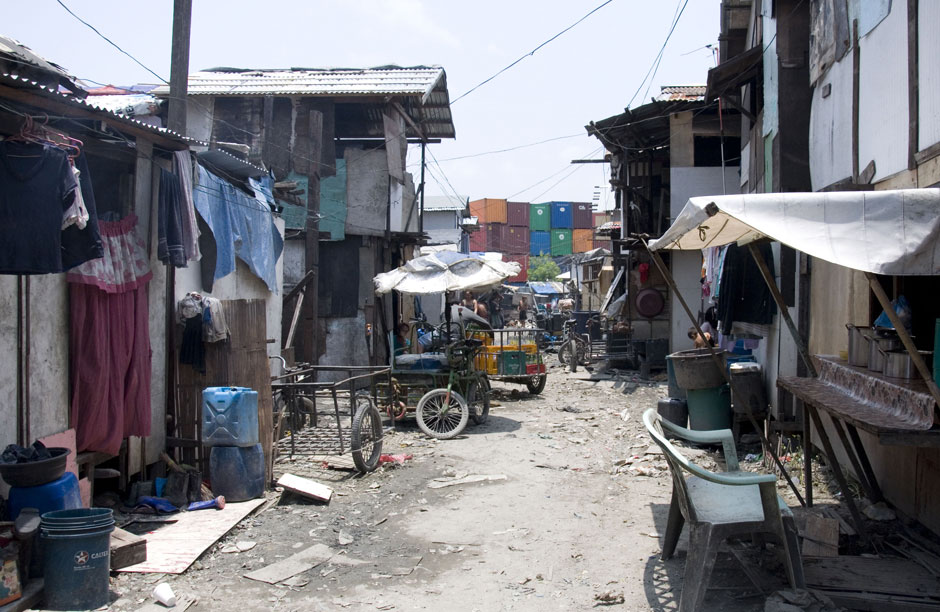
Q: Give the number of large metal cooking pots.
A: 3